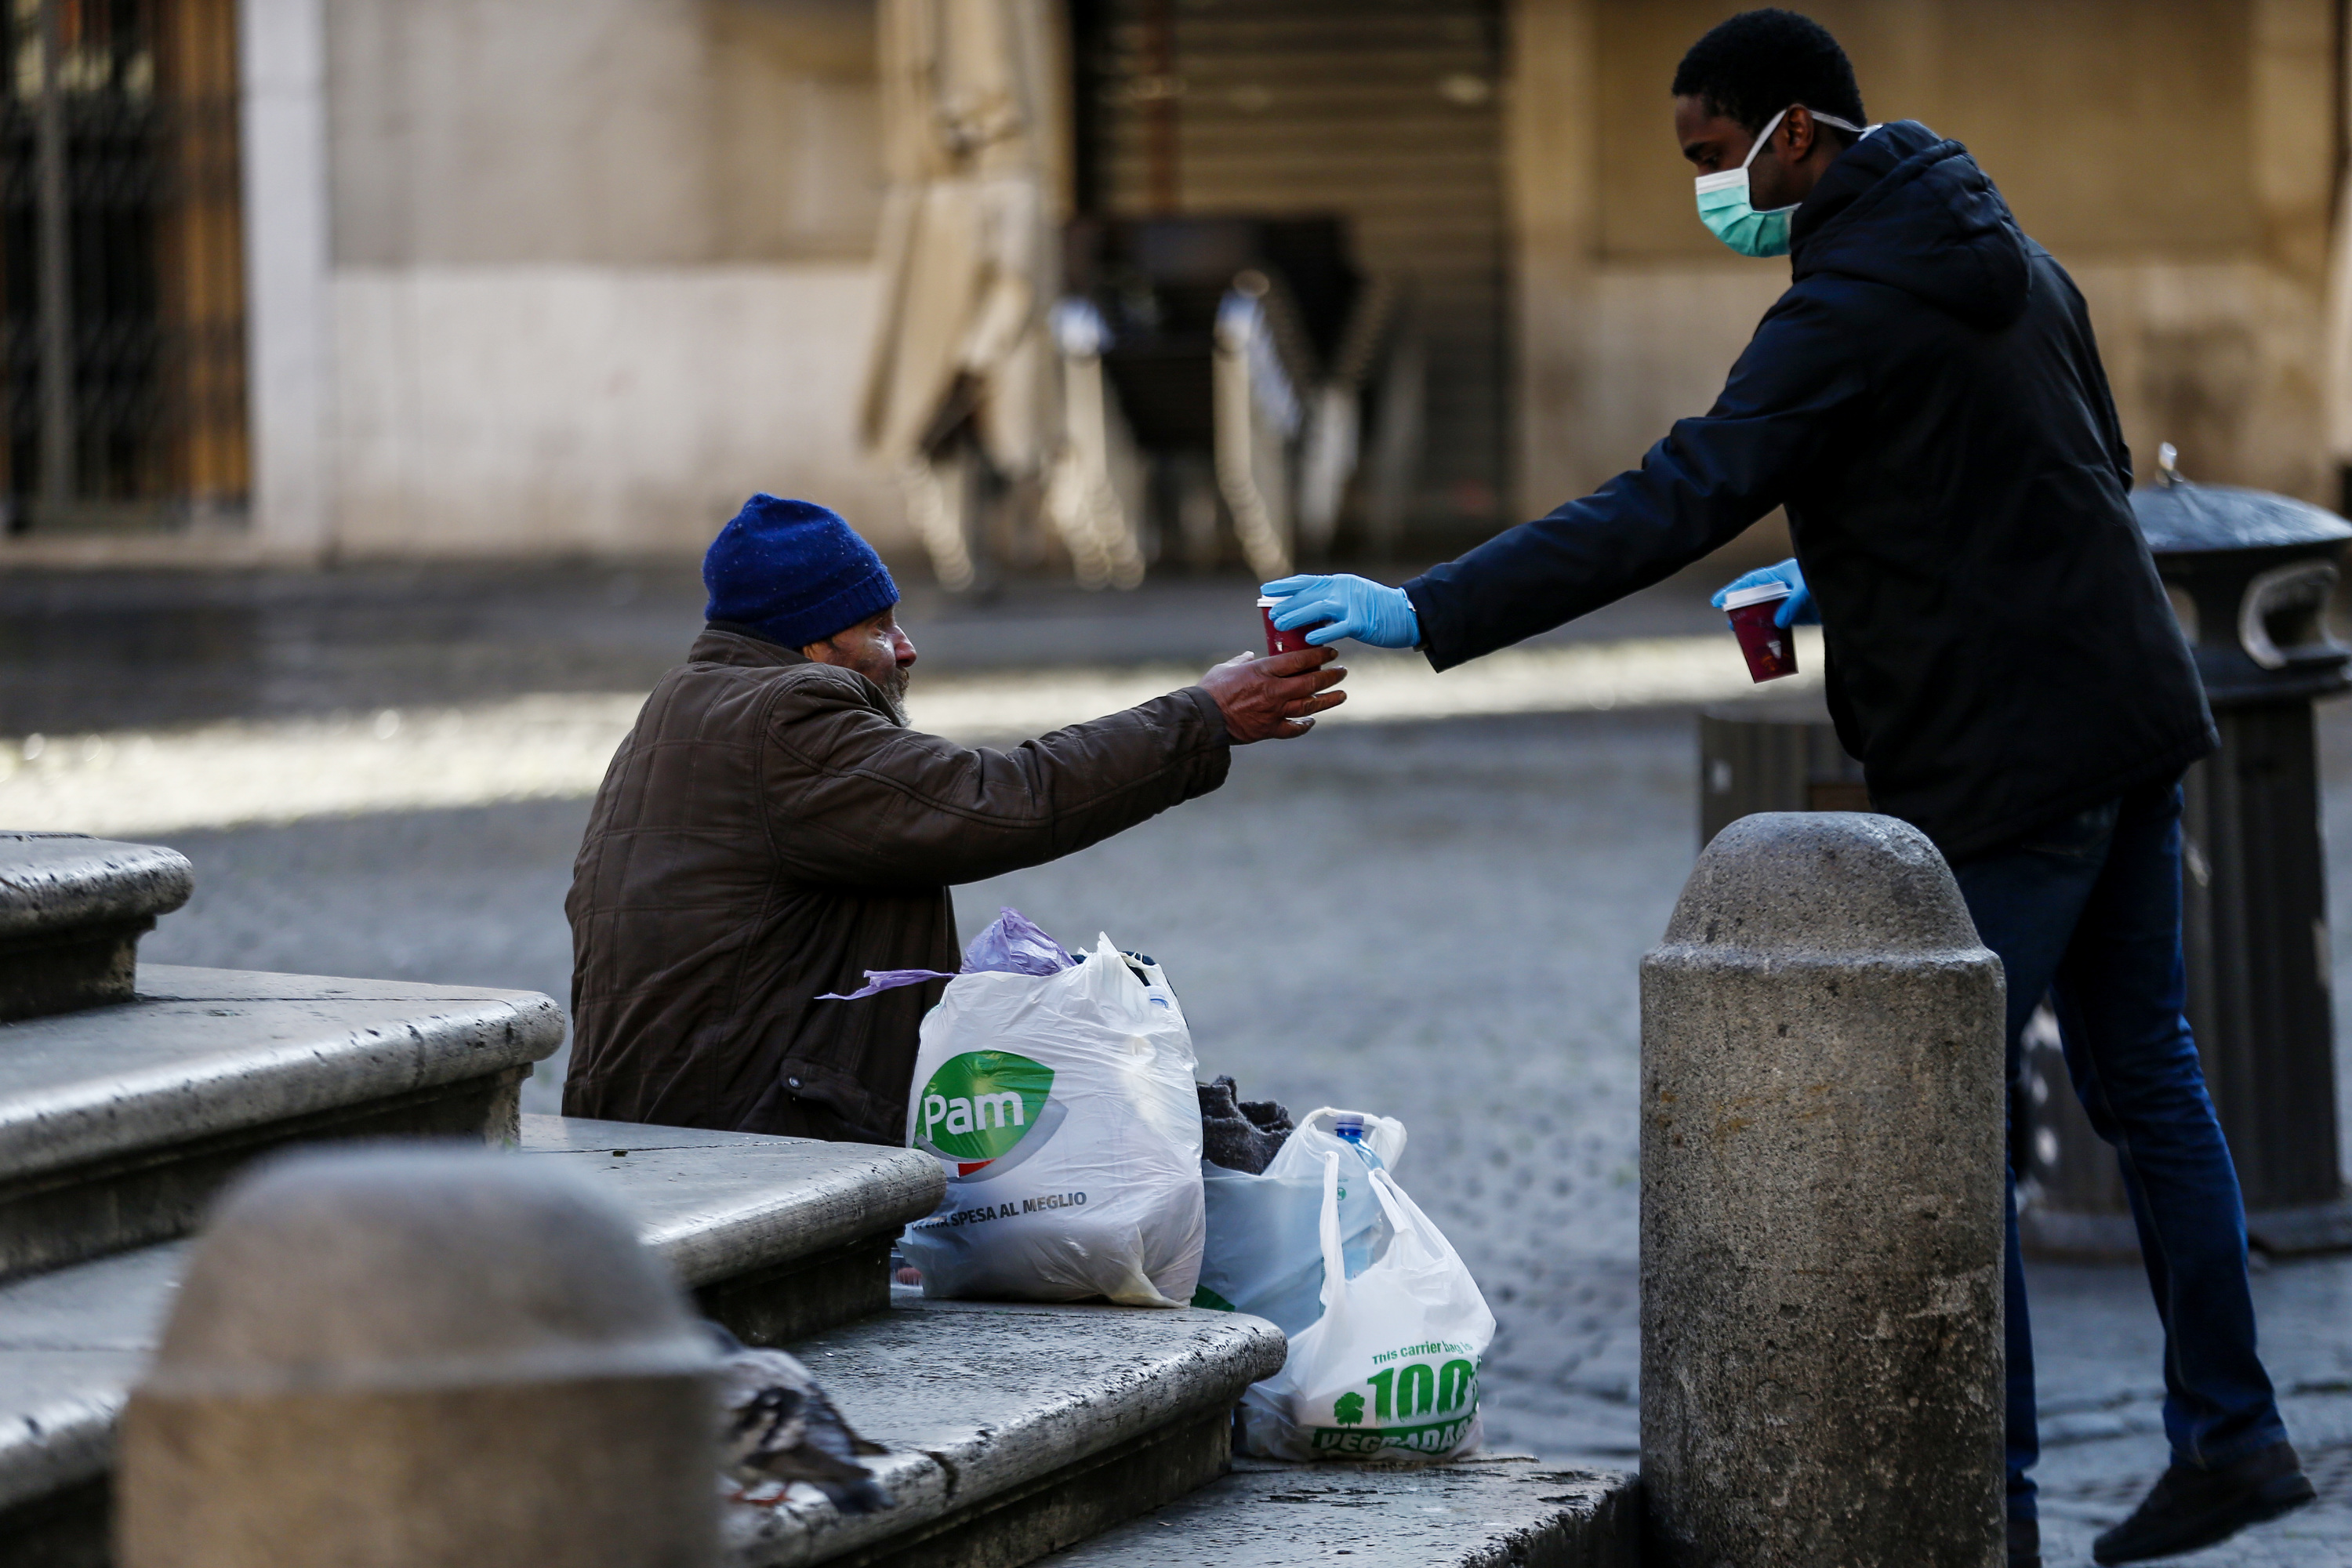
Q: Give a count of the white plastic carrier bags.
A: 3